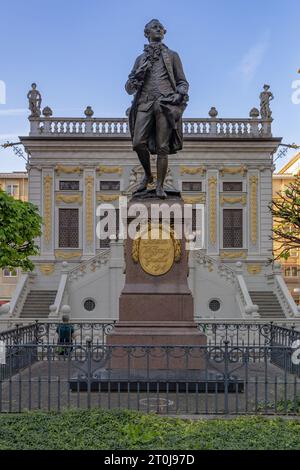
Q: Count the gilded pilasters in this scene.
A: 4